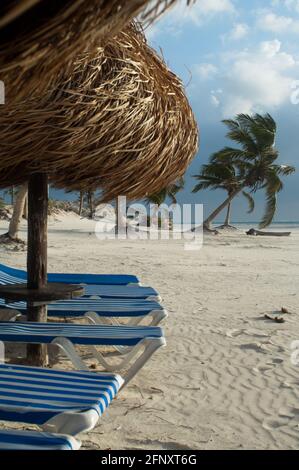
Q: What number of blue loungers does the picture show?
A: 6